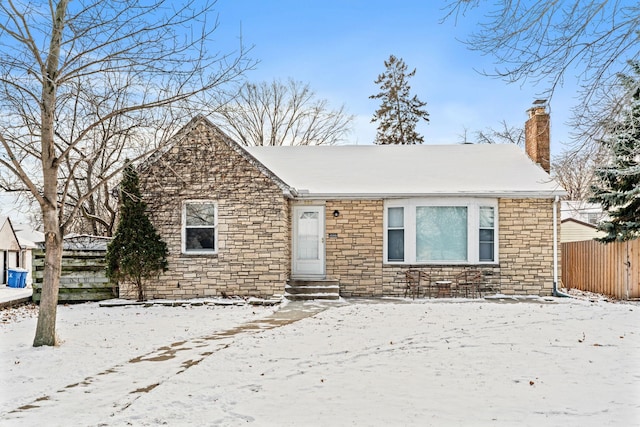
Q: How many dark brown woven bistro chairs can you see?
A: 2